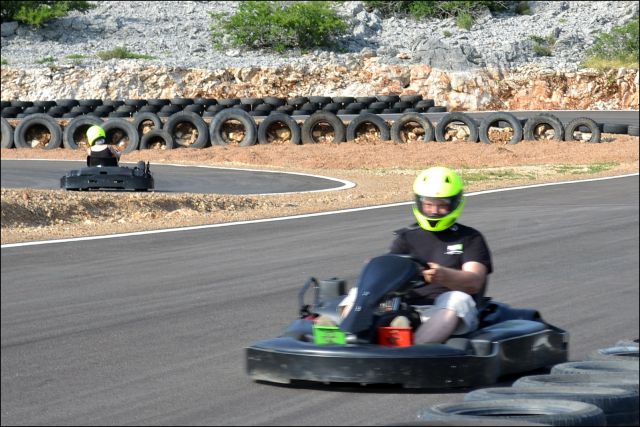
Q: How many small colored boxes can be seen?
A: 2